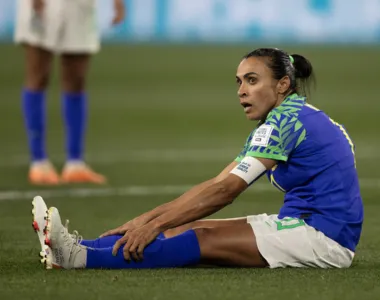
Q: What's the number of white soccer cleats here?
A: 2